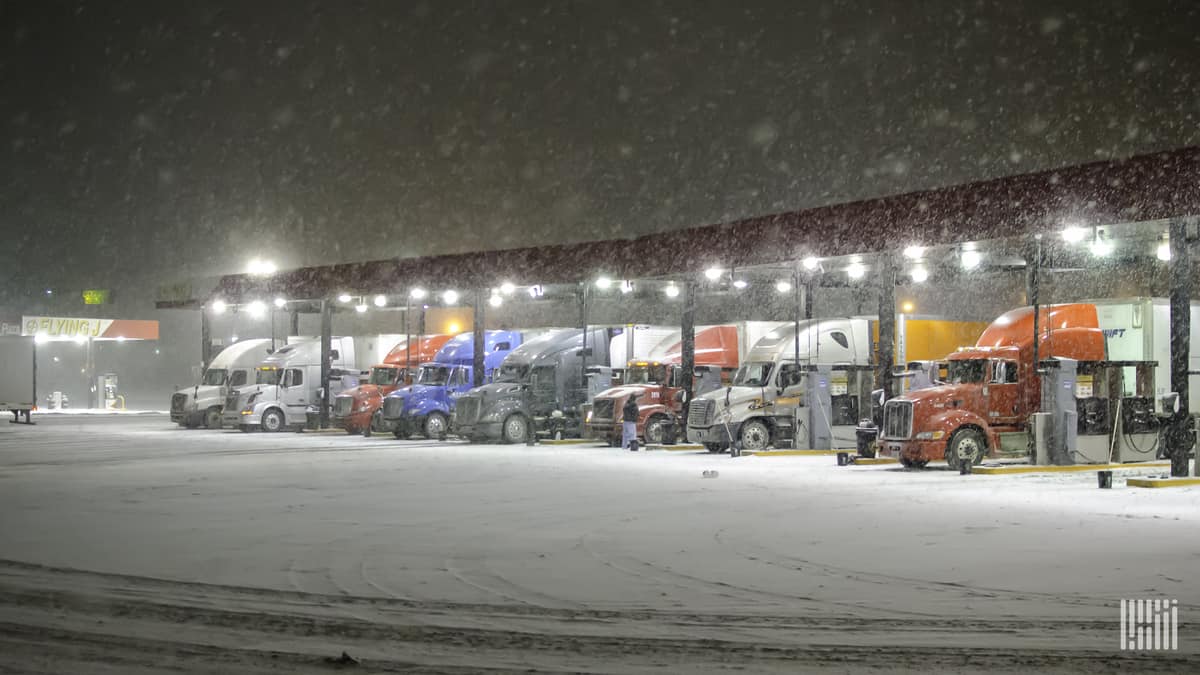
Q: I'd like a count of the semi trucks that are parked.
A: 8